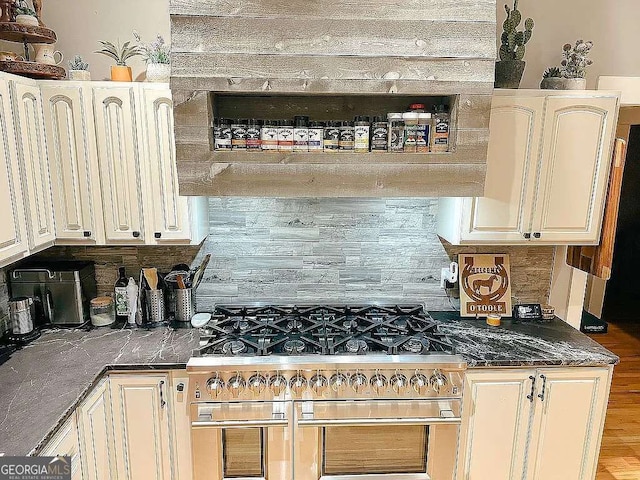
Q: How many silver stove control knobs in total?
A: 12